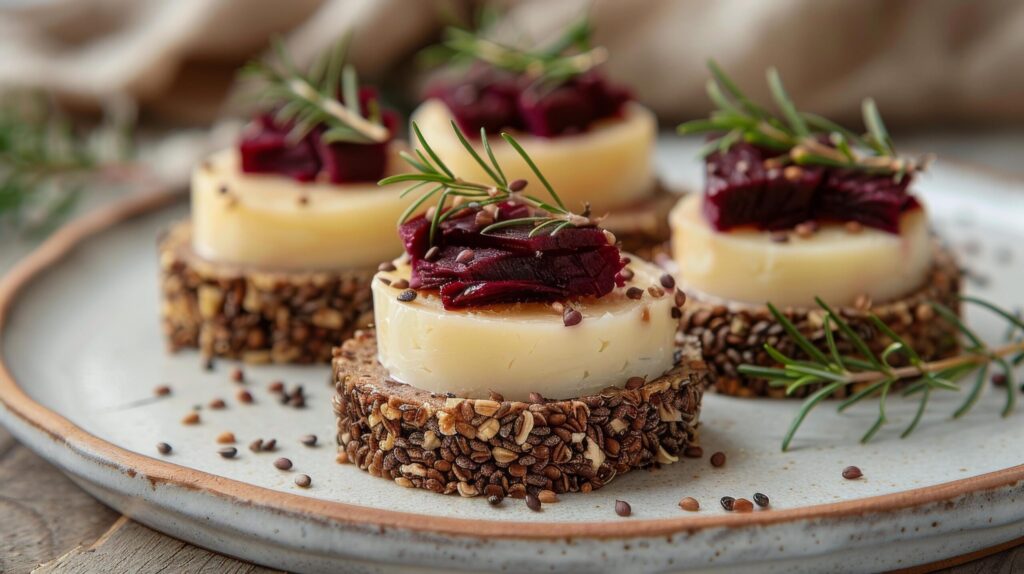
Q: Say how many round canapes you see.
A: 4